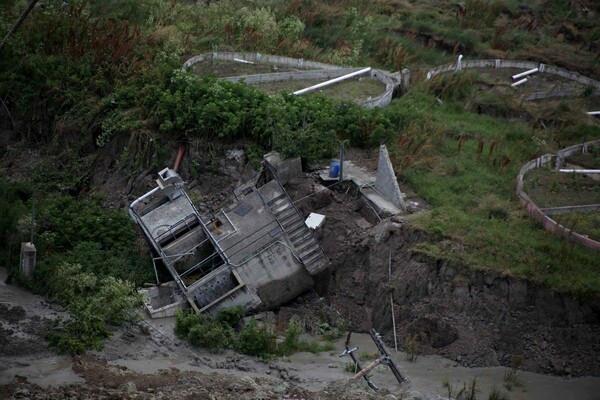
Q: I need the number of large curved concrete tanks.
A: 3